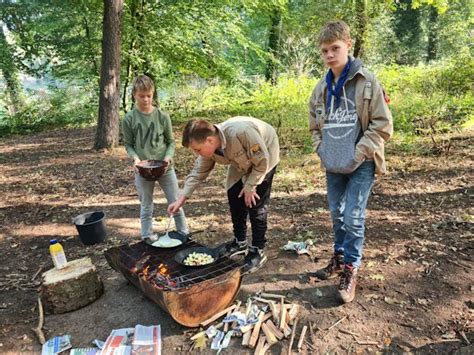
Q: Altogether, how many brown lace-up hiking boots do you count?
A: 2